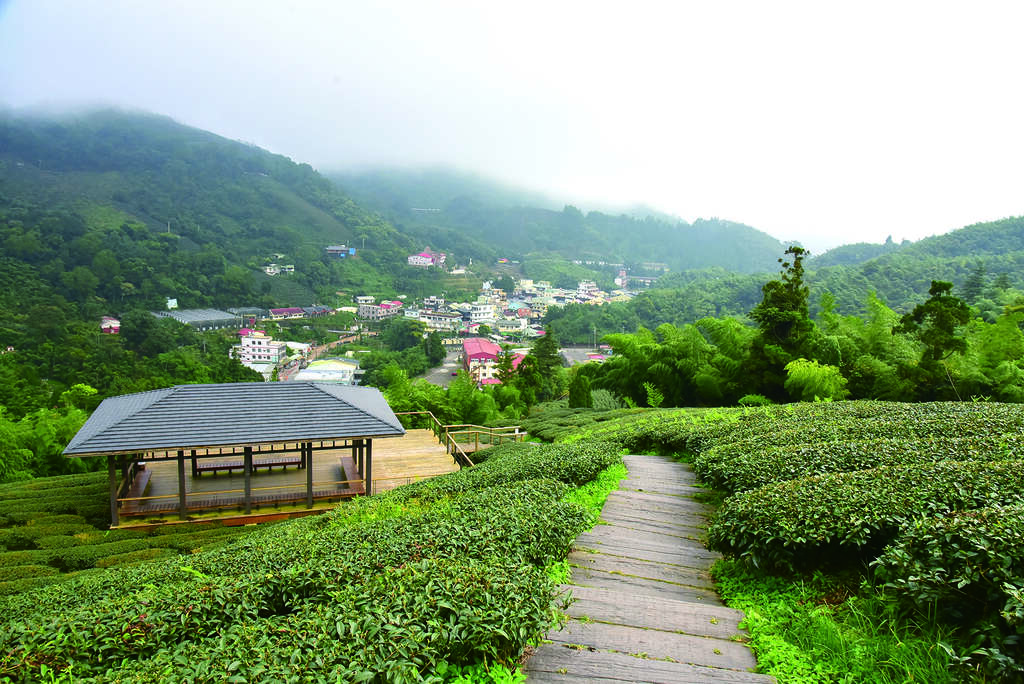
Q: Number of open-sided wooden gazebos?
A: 1